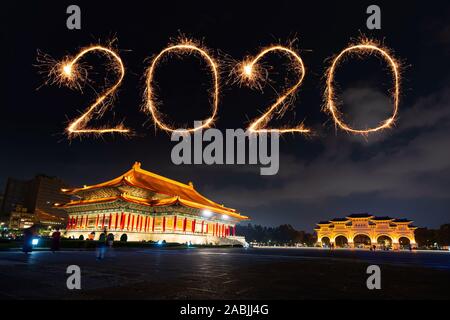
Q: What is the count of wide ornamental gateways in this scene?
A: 1